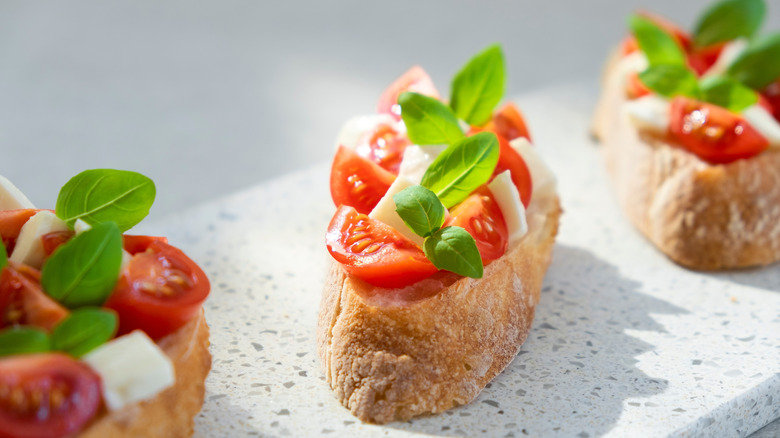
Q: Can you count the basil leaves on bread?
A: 15